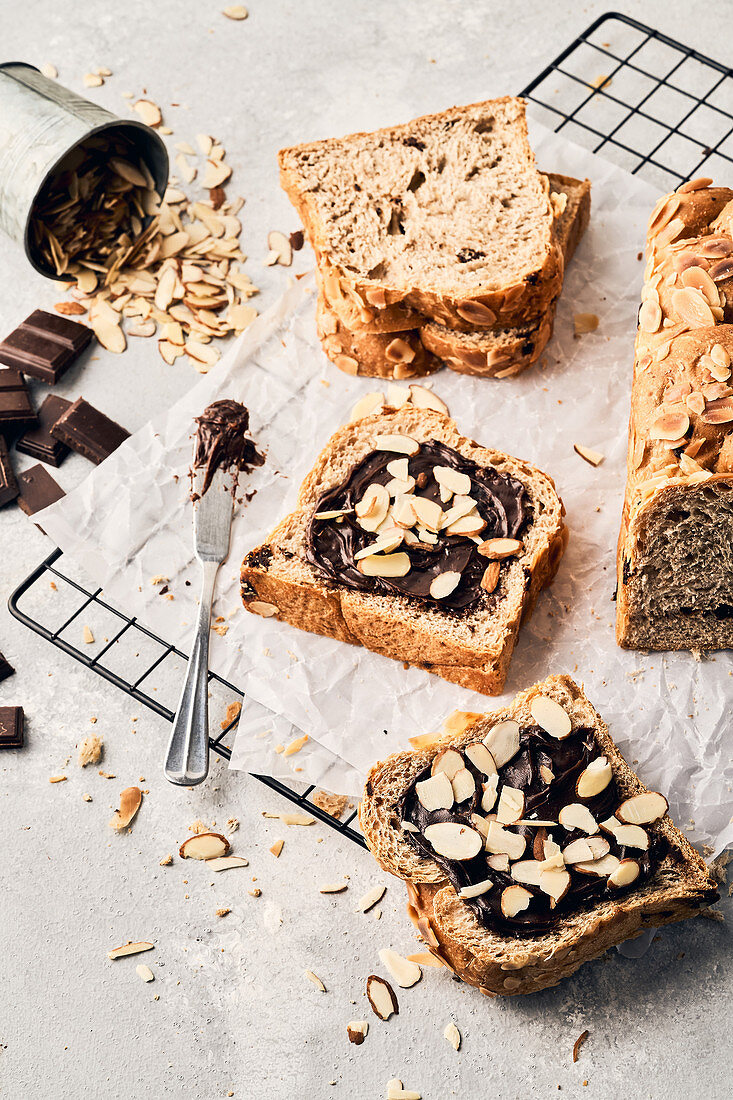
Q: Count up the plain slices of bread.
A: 2